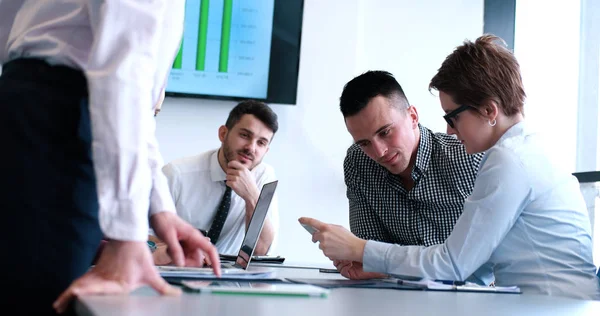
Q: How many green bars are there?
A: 3